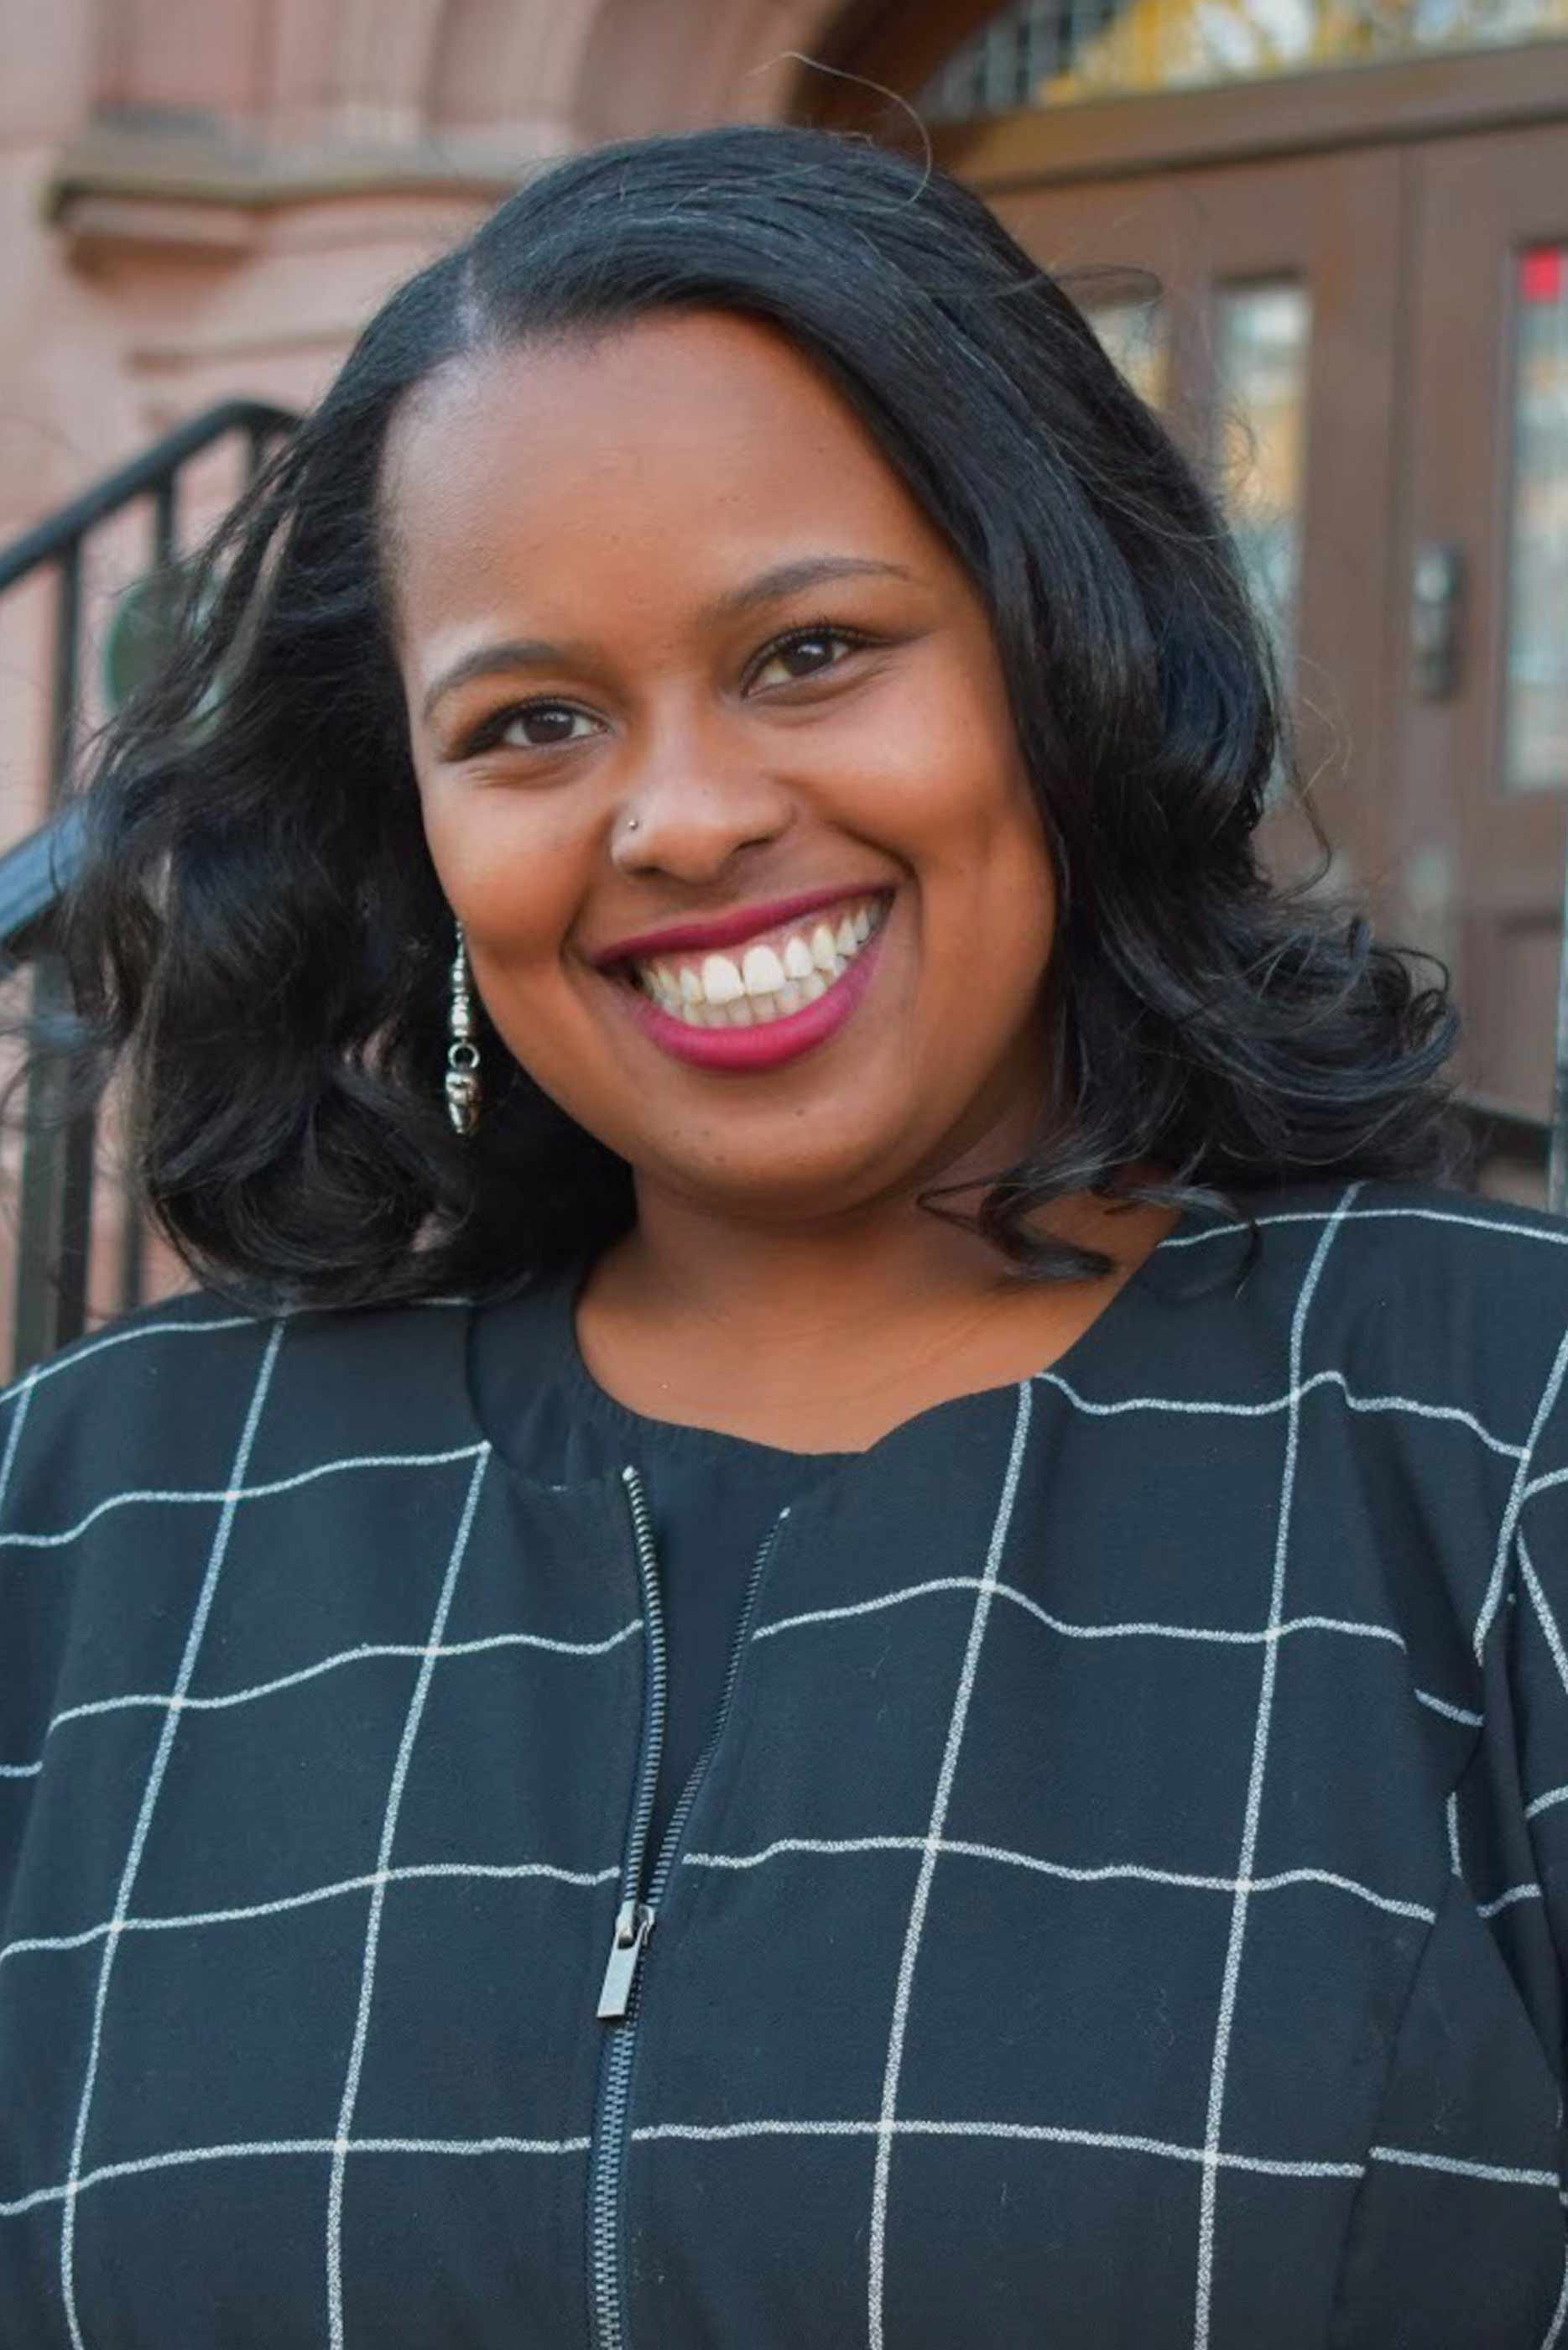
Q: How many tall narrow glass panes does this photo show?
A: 3